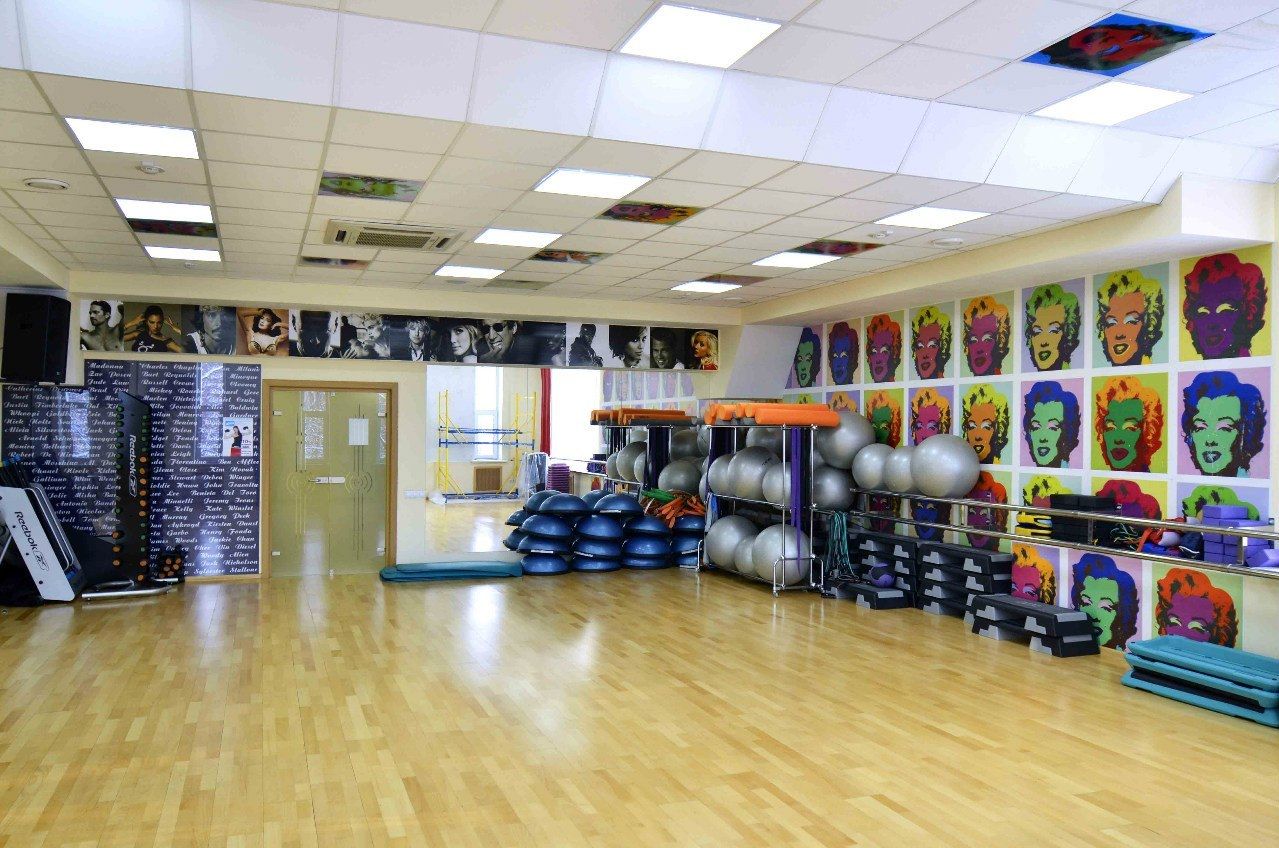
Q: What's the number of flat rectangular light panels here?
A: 11